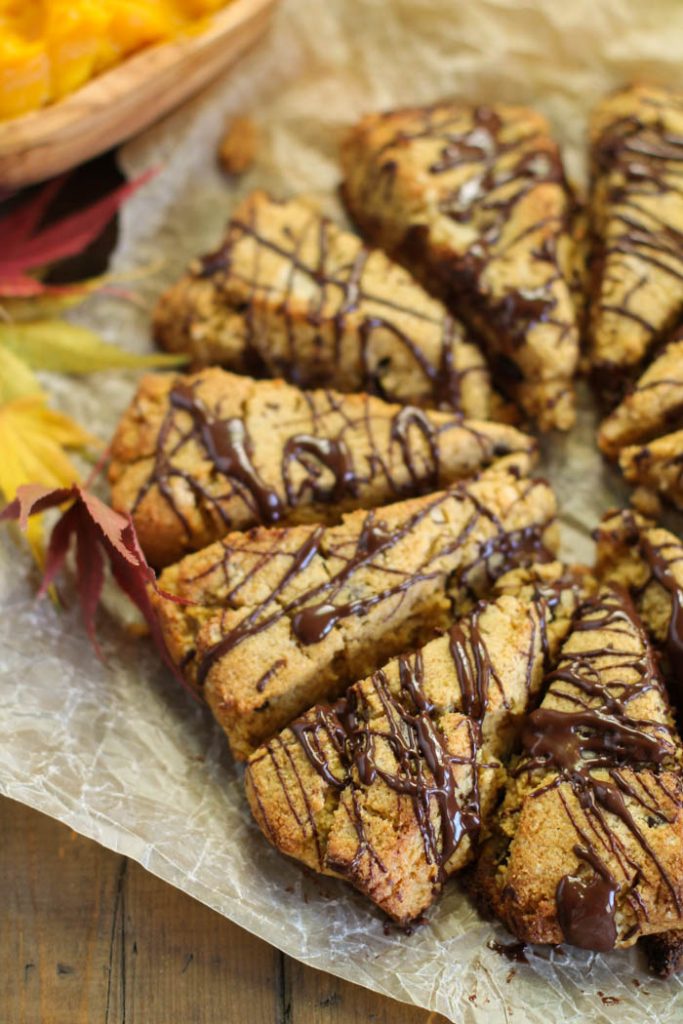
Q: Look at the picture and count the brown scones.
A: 10